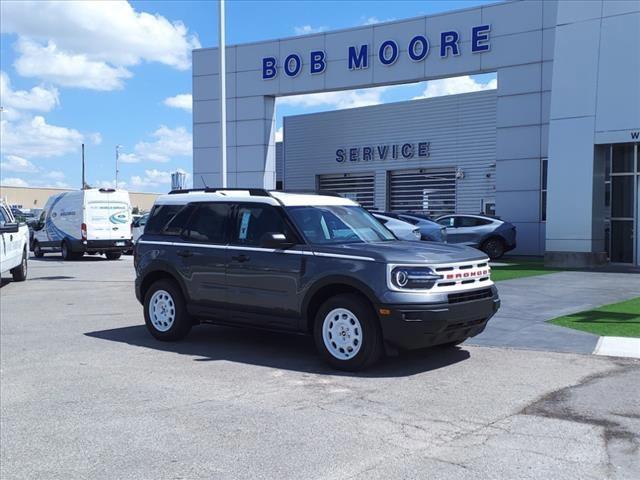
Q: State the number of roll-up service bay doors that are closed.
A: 2